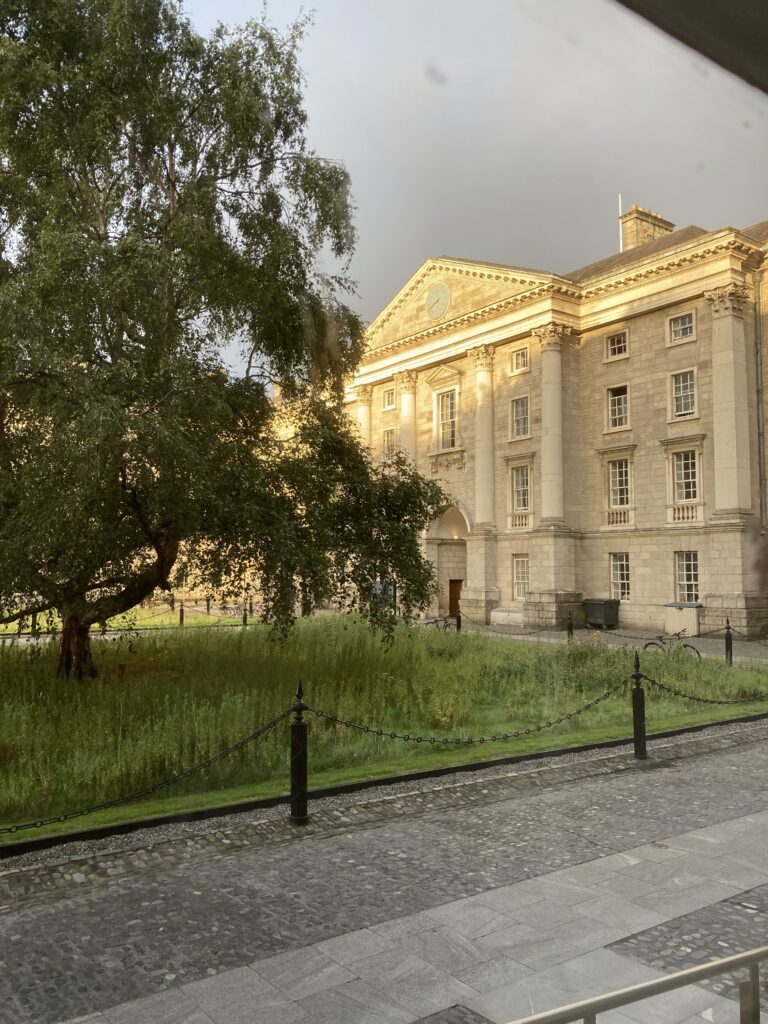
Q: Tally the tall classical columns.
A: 5